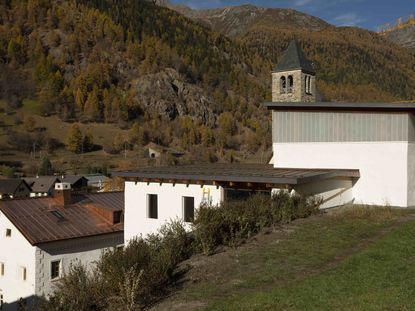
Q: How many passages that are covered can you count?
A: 1